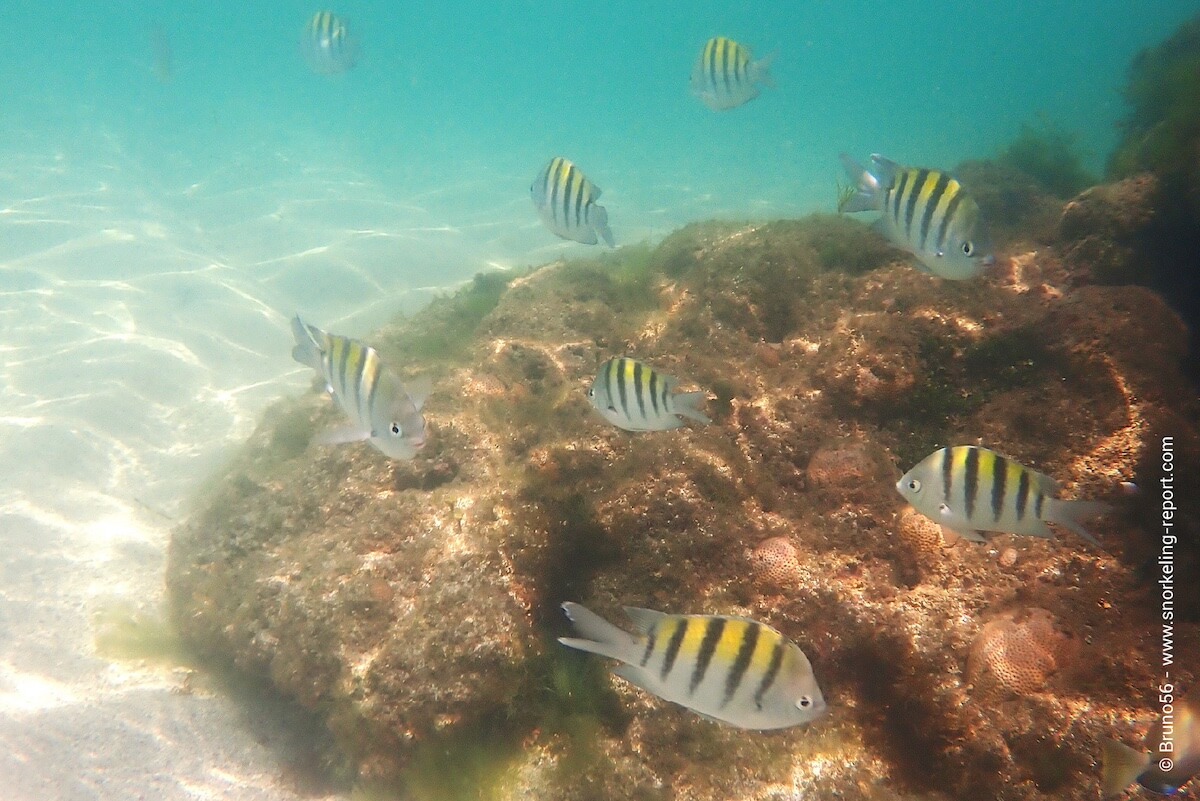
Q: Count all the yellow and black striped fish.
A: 8